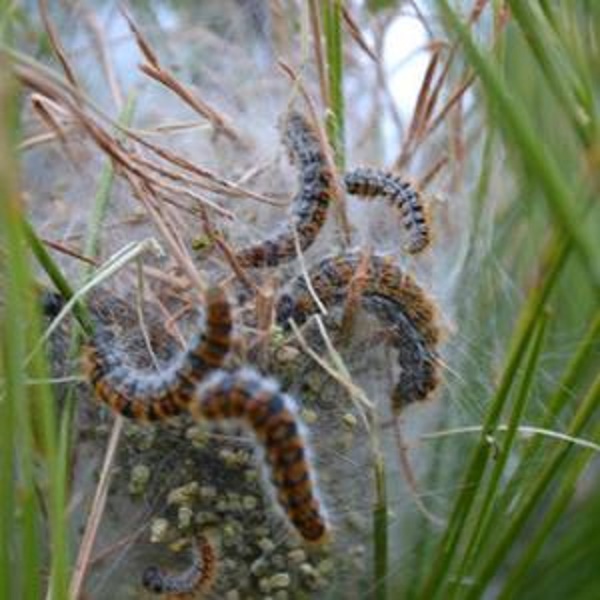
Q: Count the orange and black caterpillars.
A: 6